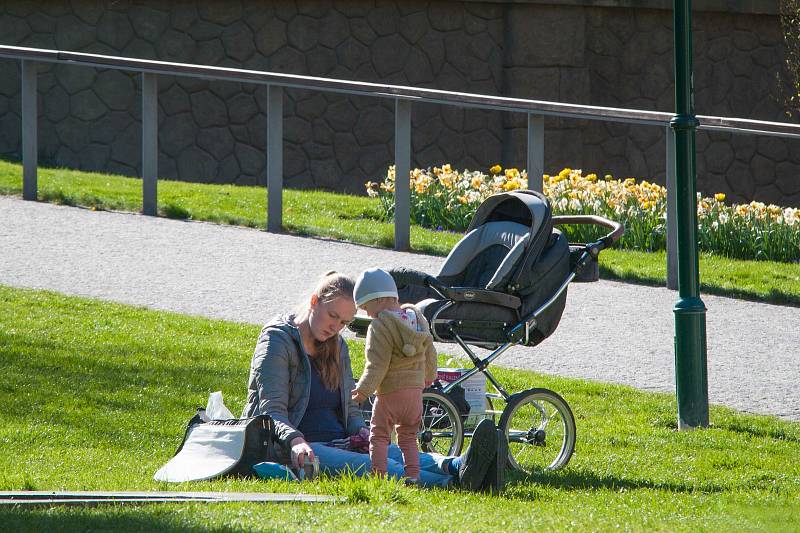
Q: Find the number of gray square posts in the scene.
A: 6